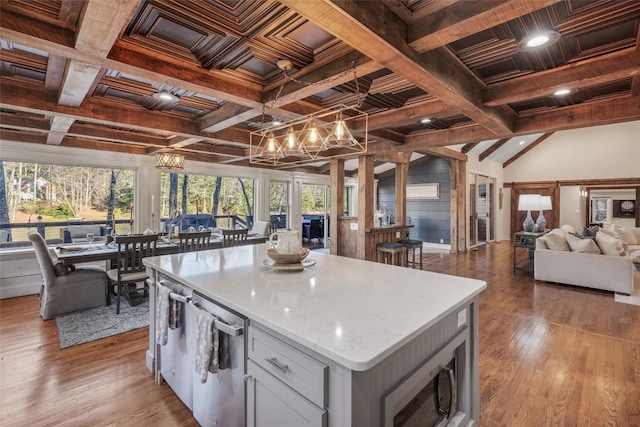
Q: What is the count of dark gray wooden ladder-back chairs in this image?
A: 3